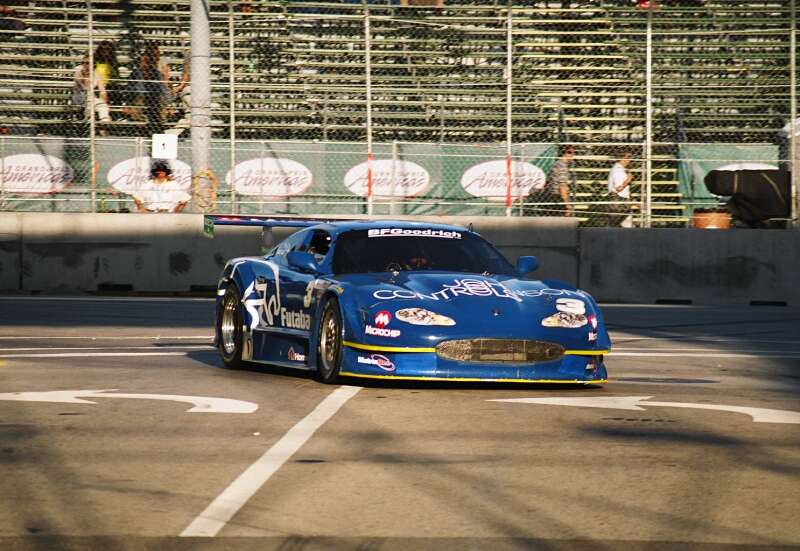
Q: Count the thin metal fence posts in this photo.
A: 6